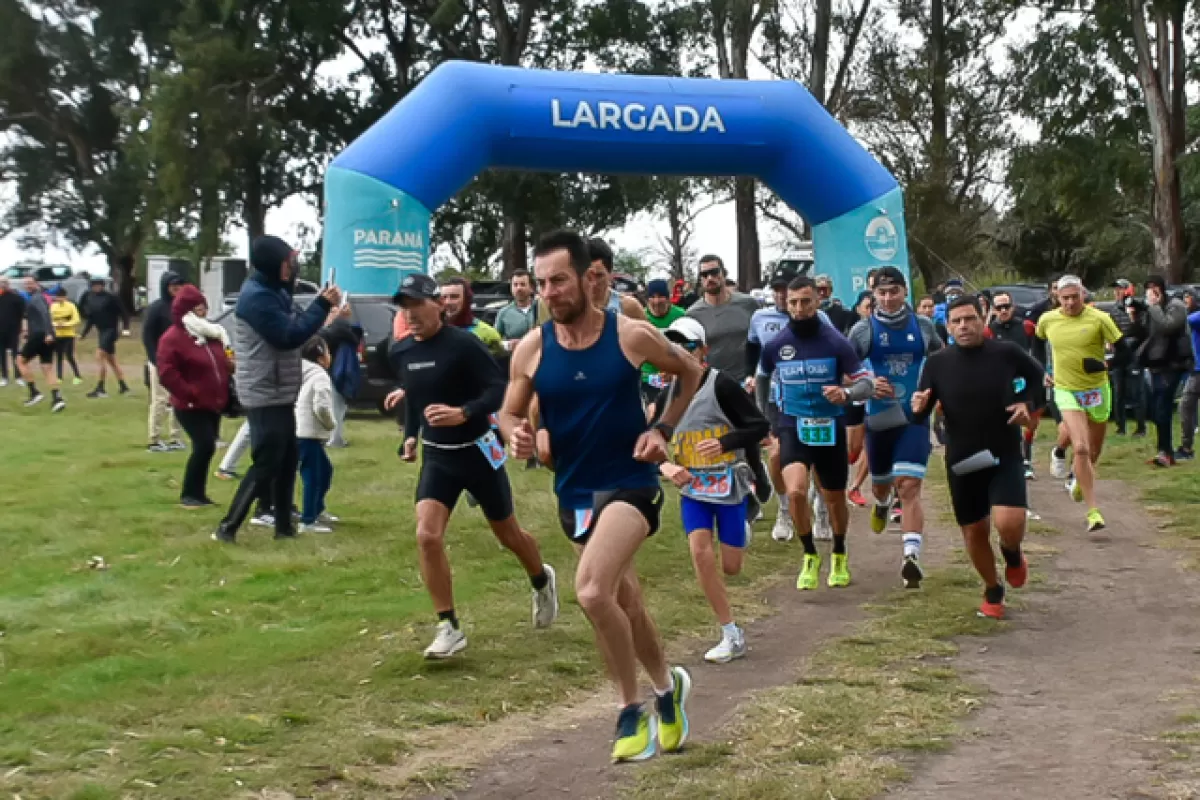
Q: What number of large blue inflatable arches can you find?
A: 1